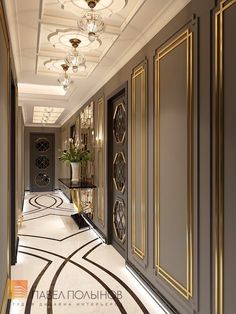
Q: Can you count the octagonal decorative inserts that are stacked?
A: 3